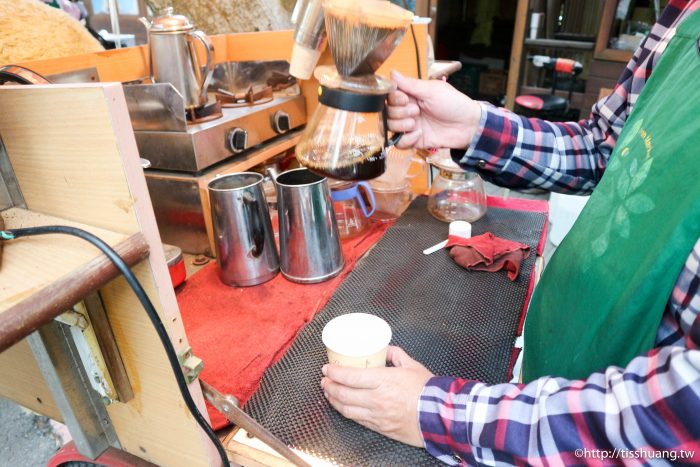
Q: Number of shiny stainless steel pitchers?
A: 2